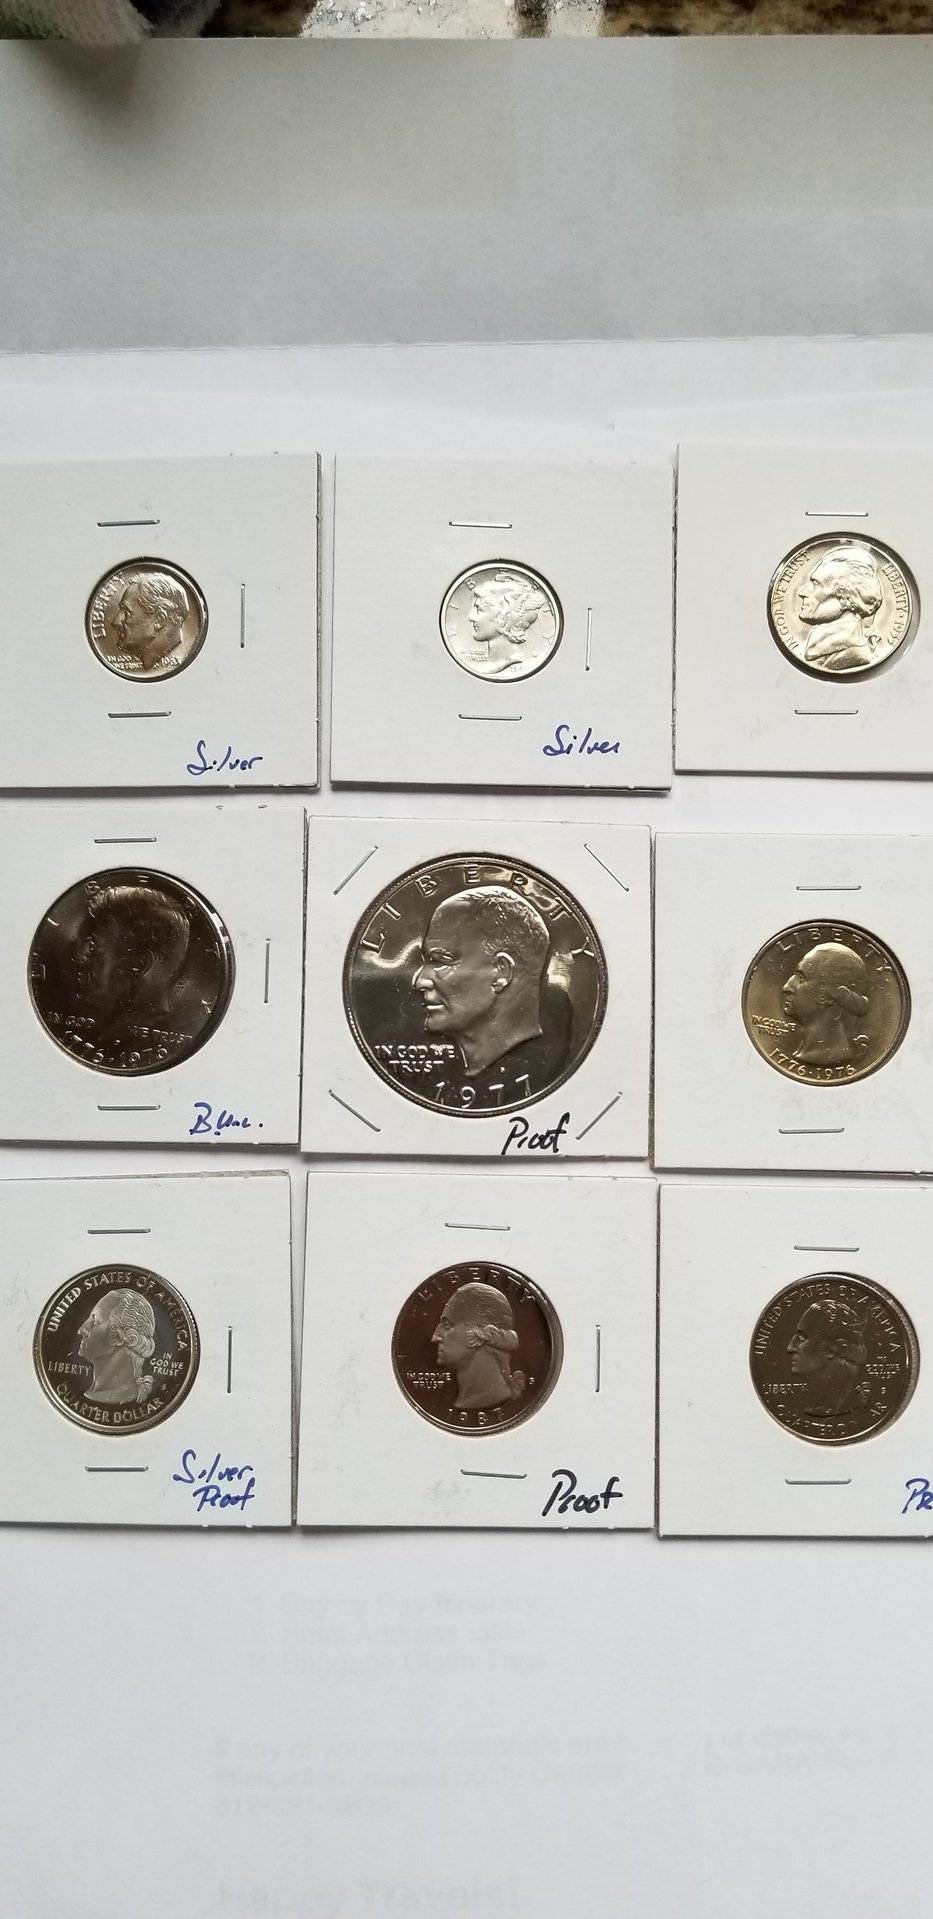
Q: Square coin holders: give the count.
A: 9